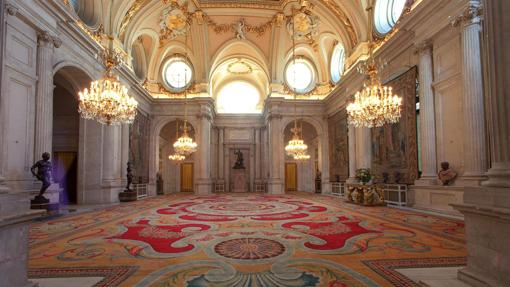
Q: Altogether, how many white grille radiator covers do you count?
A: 5